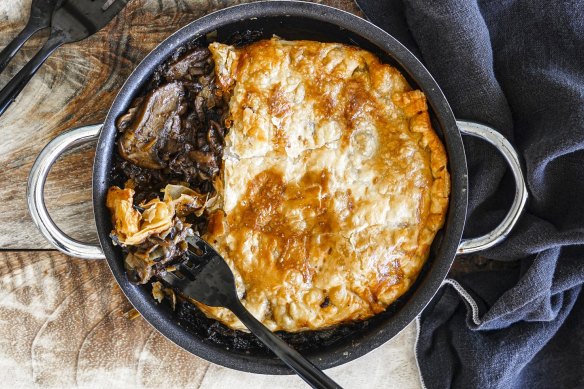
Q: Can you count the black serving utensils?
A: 3